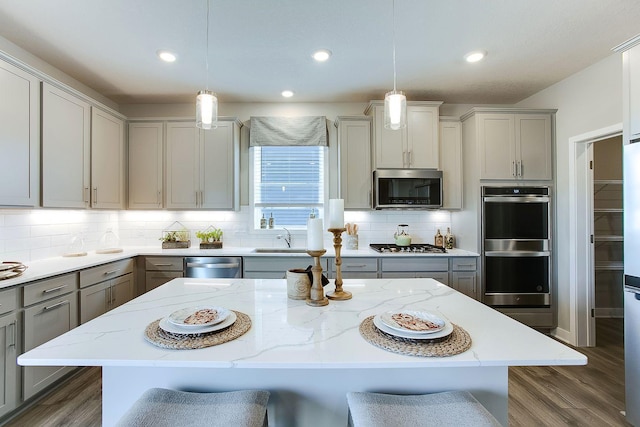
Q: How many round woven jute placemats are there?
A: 2